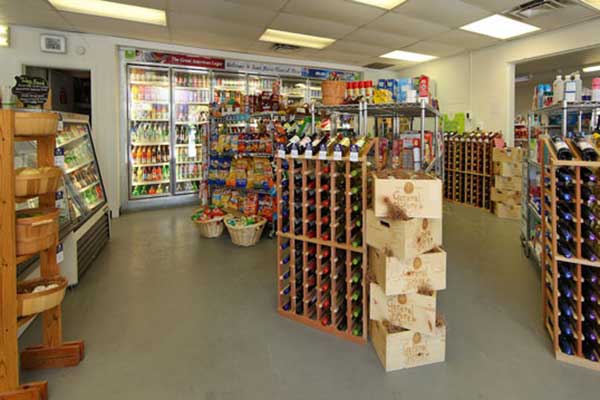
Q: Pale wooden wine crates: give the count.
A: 10